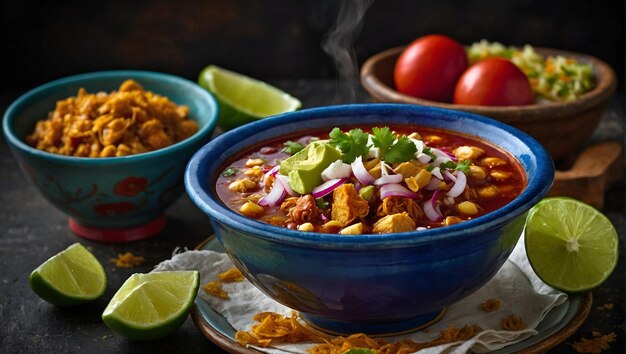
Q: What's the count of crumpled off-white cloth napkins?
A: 1